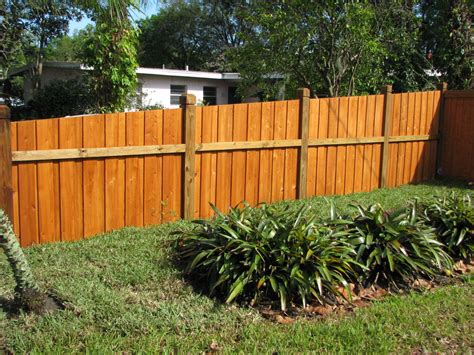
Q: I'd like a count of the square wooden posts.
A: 5